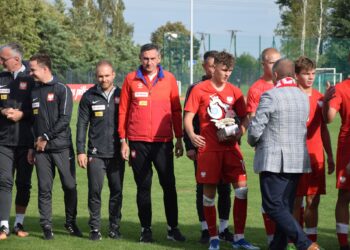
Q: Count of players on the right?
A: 4